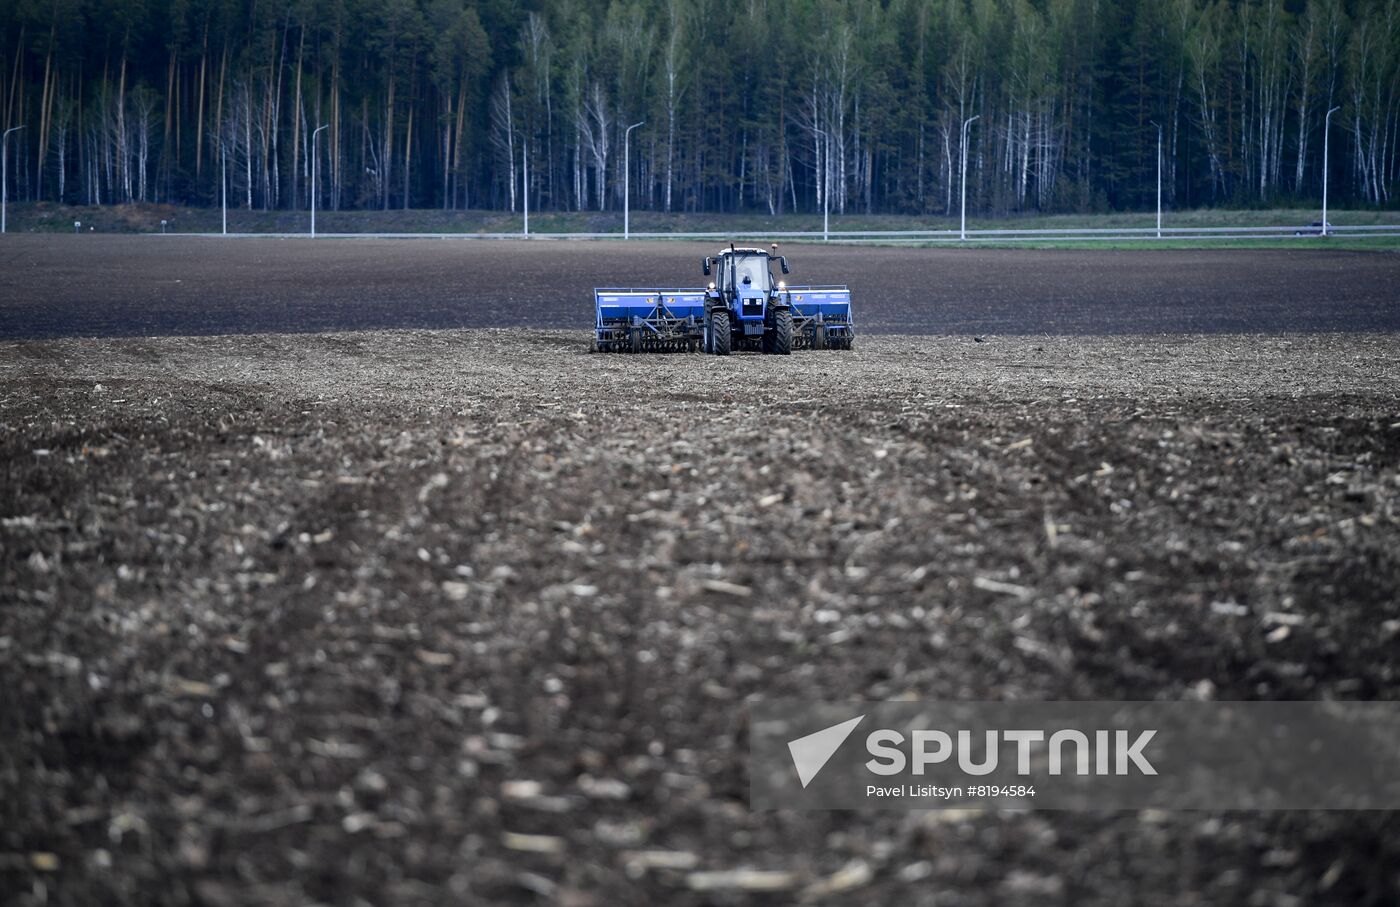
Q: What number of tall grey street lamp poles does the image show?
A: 9